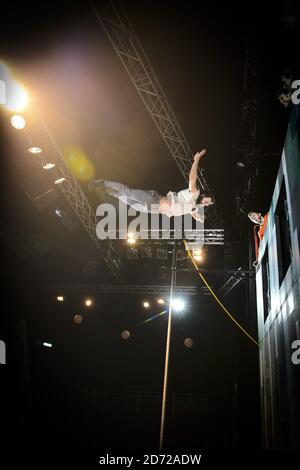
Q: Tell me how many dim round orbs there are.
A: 3